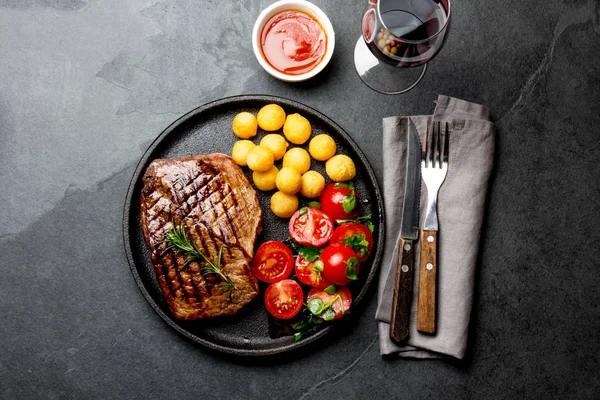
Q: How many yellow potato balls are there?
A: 13